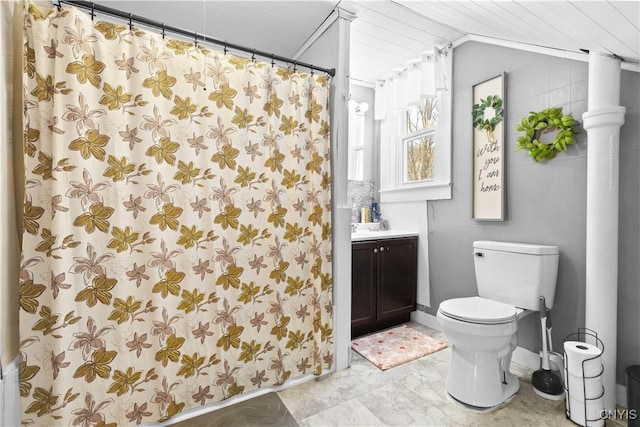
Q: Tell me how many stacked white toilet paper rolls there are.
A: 3